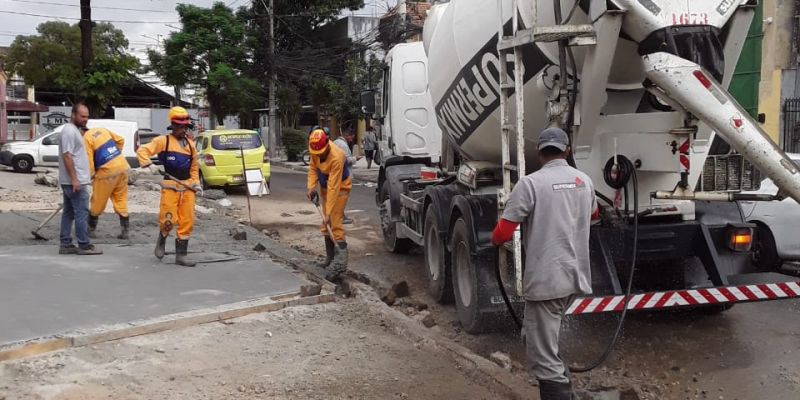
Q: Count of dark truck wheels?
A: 3